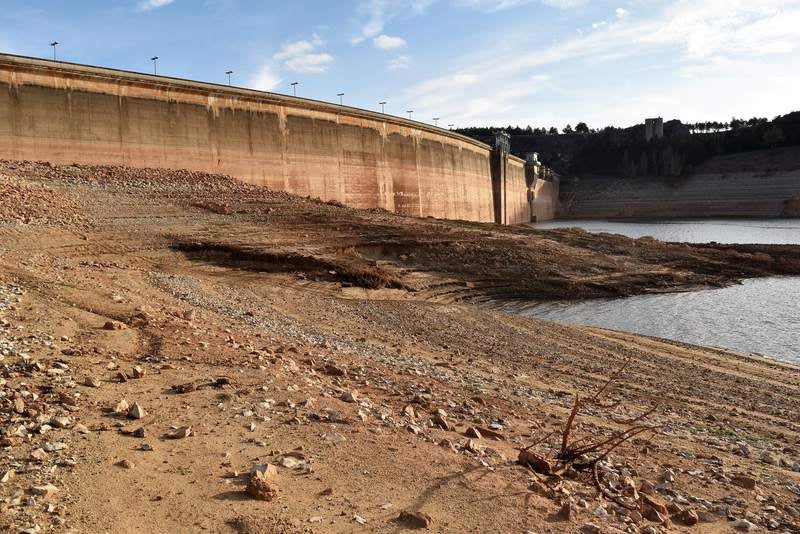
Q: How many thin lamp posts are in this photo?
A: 9